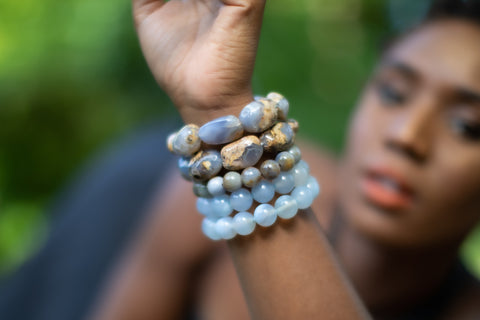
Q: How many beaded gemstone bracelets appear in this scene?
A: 5